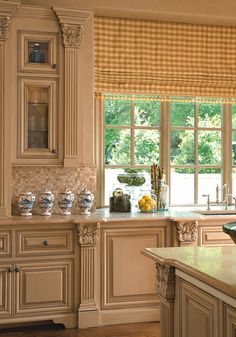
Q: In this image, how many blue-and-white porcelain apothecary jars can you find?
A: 4